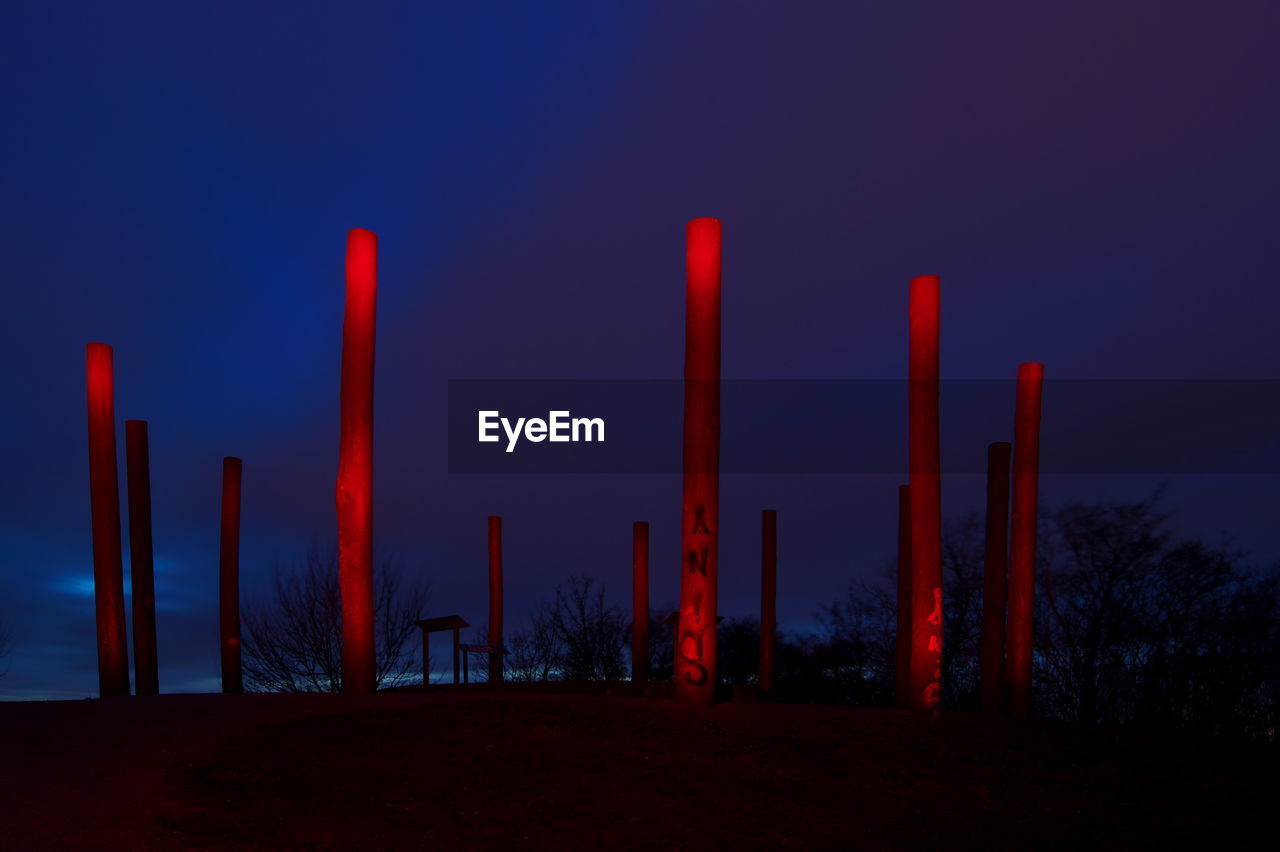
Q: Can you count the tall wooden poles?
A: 12